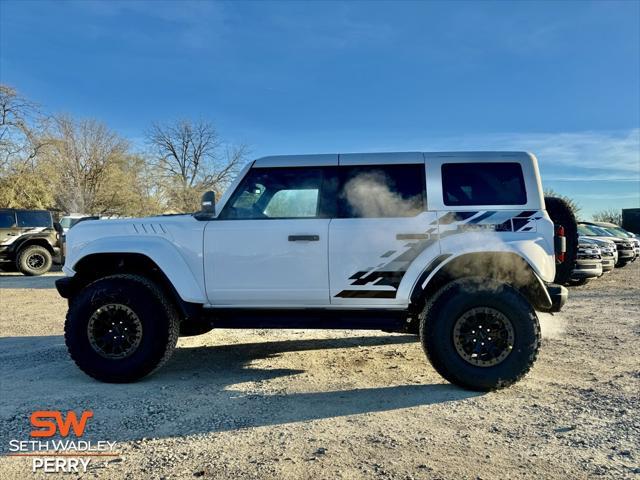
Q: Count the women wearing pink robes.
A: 0